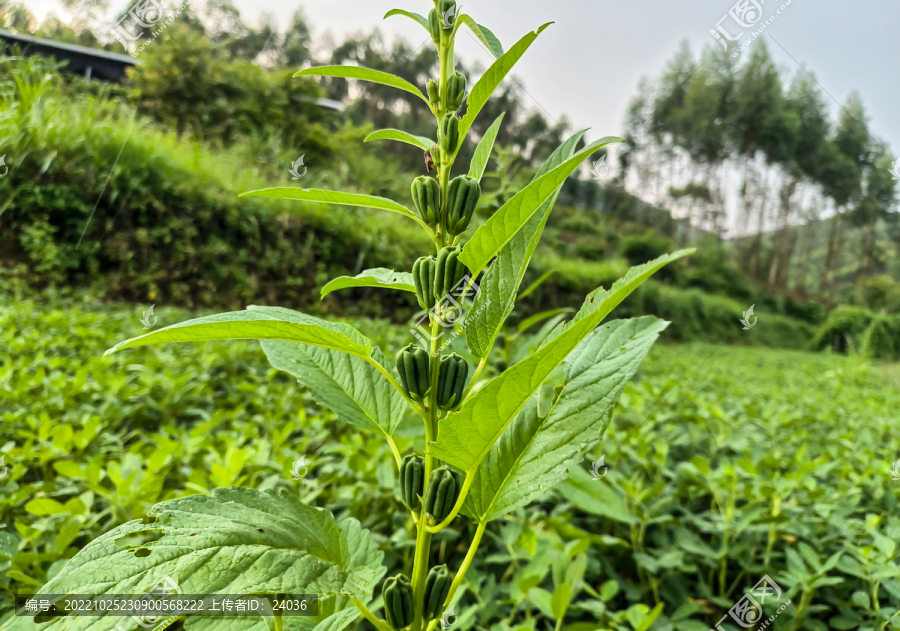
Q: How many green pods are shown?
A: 15